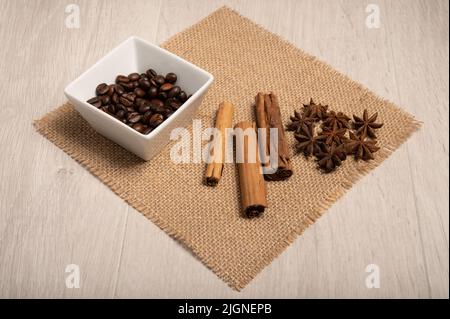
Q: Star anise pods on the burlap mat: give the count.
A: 8